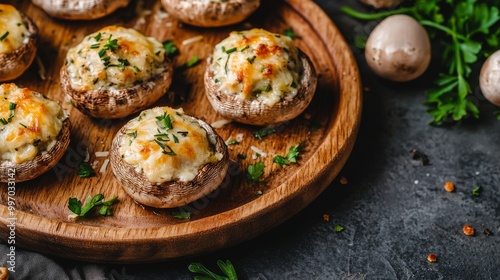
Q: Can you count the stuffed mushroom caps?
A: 7